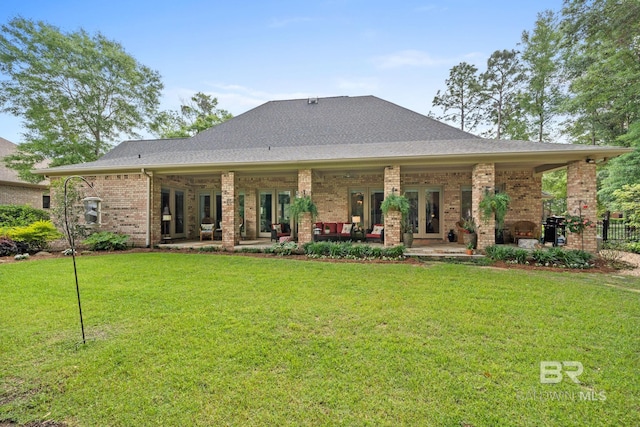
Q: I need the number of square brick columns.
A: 5